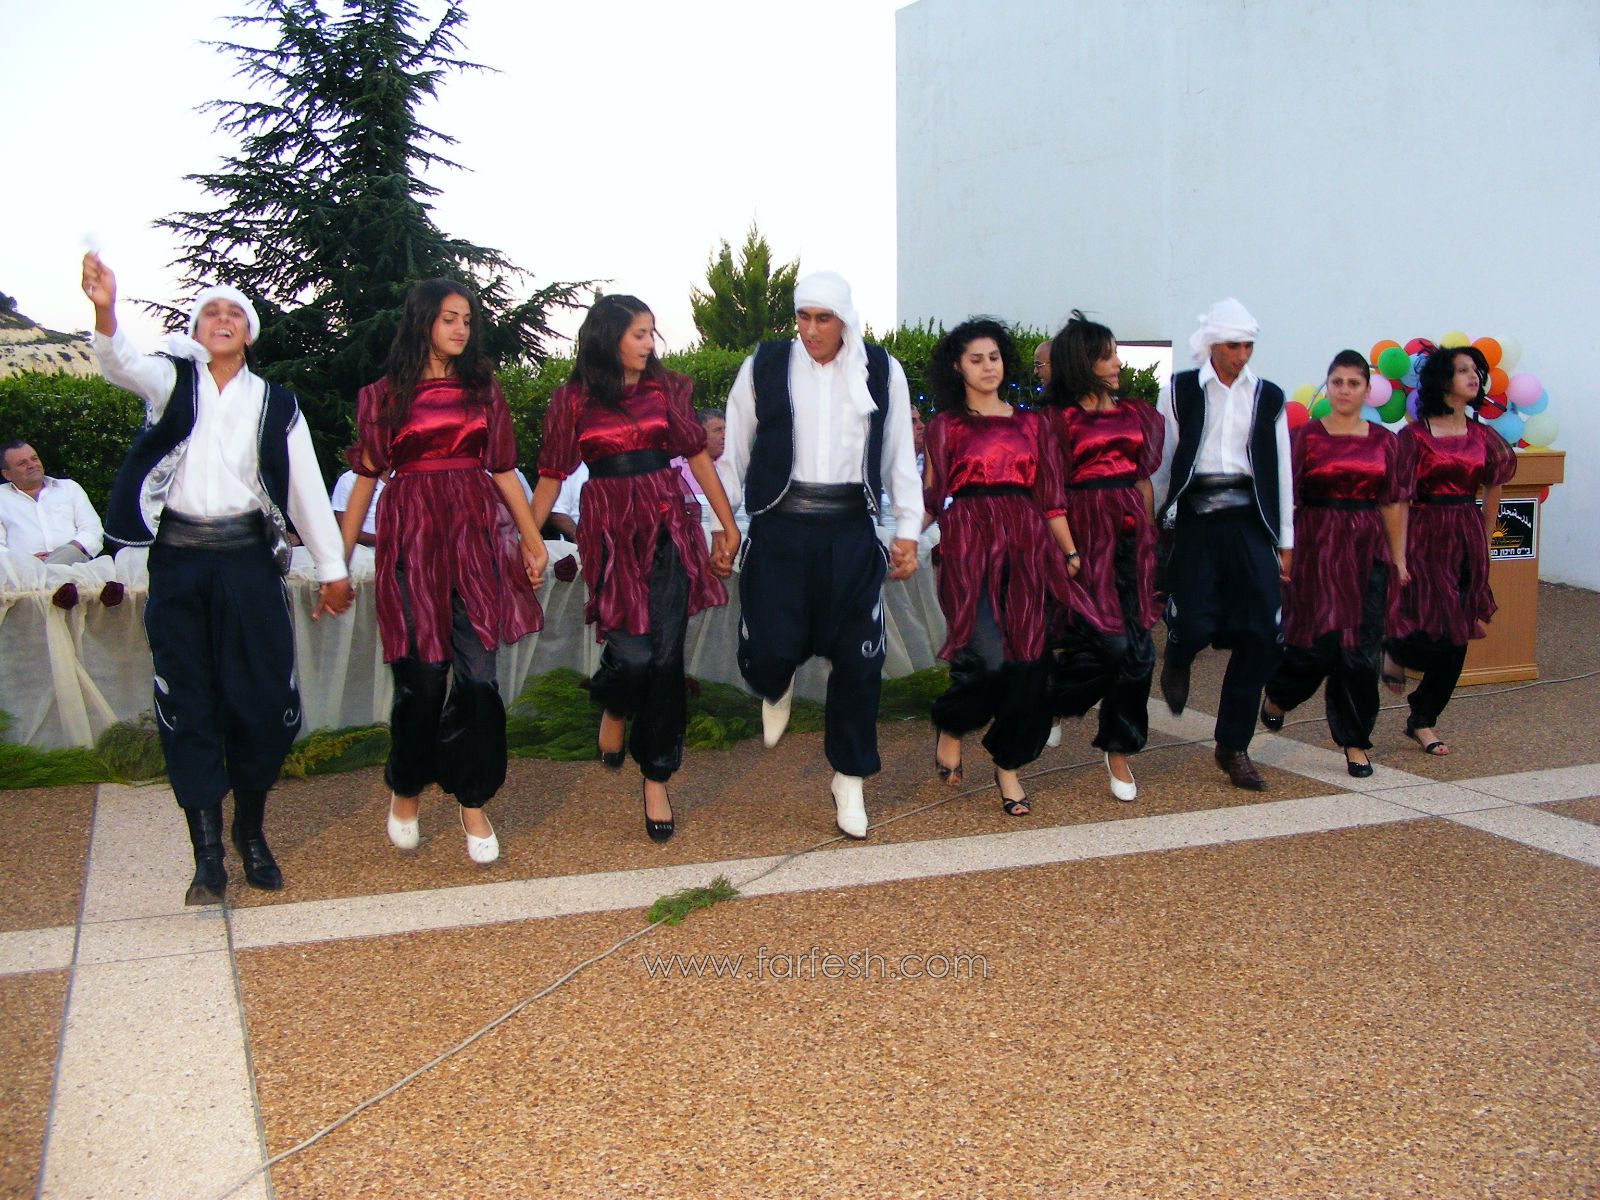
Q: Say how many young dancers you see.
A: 9